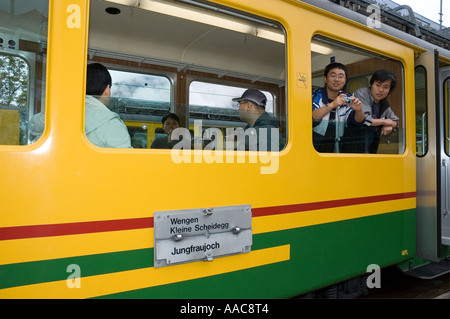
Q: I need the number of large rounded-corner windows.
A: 3